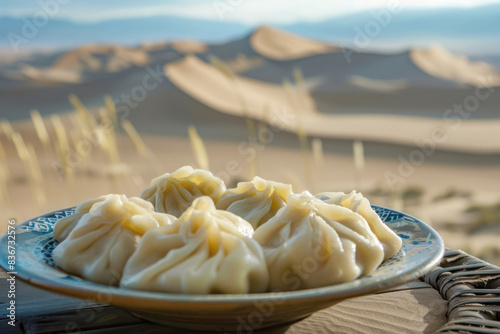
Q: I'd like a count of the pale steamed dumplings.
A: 6